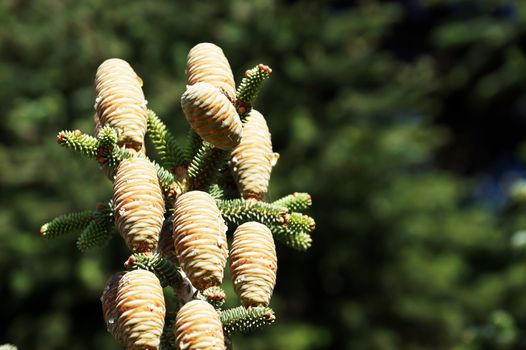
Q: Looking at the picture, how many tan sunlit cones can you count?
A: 9